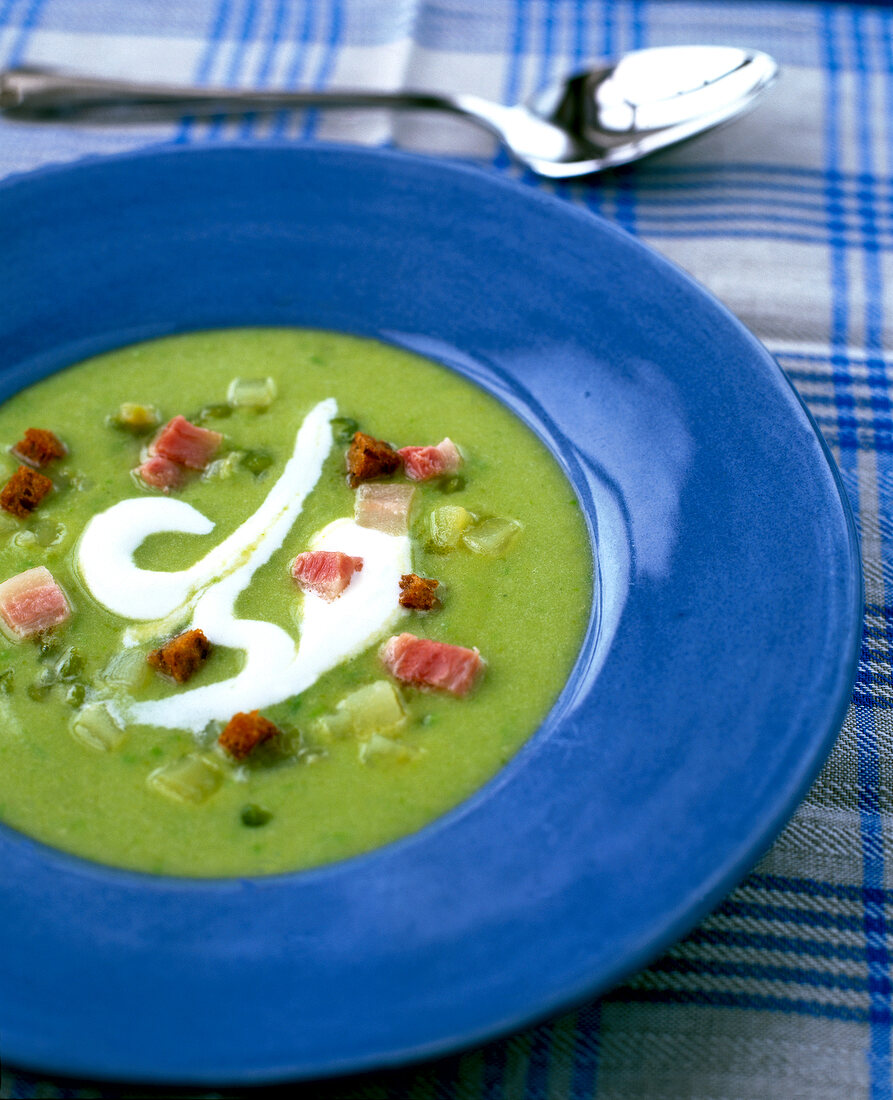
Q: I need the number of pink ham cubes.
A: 7